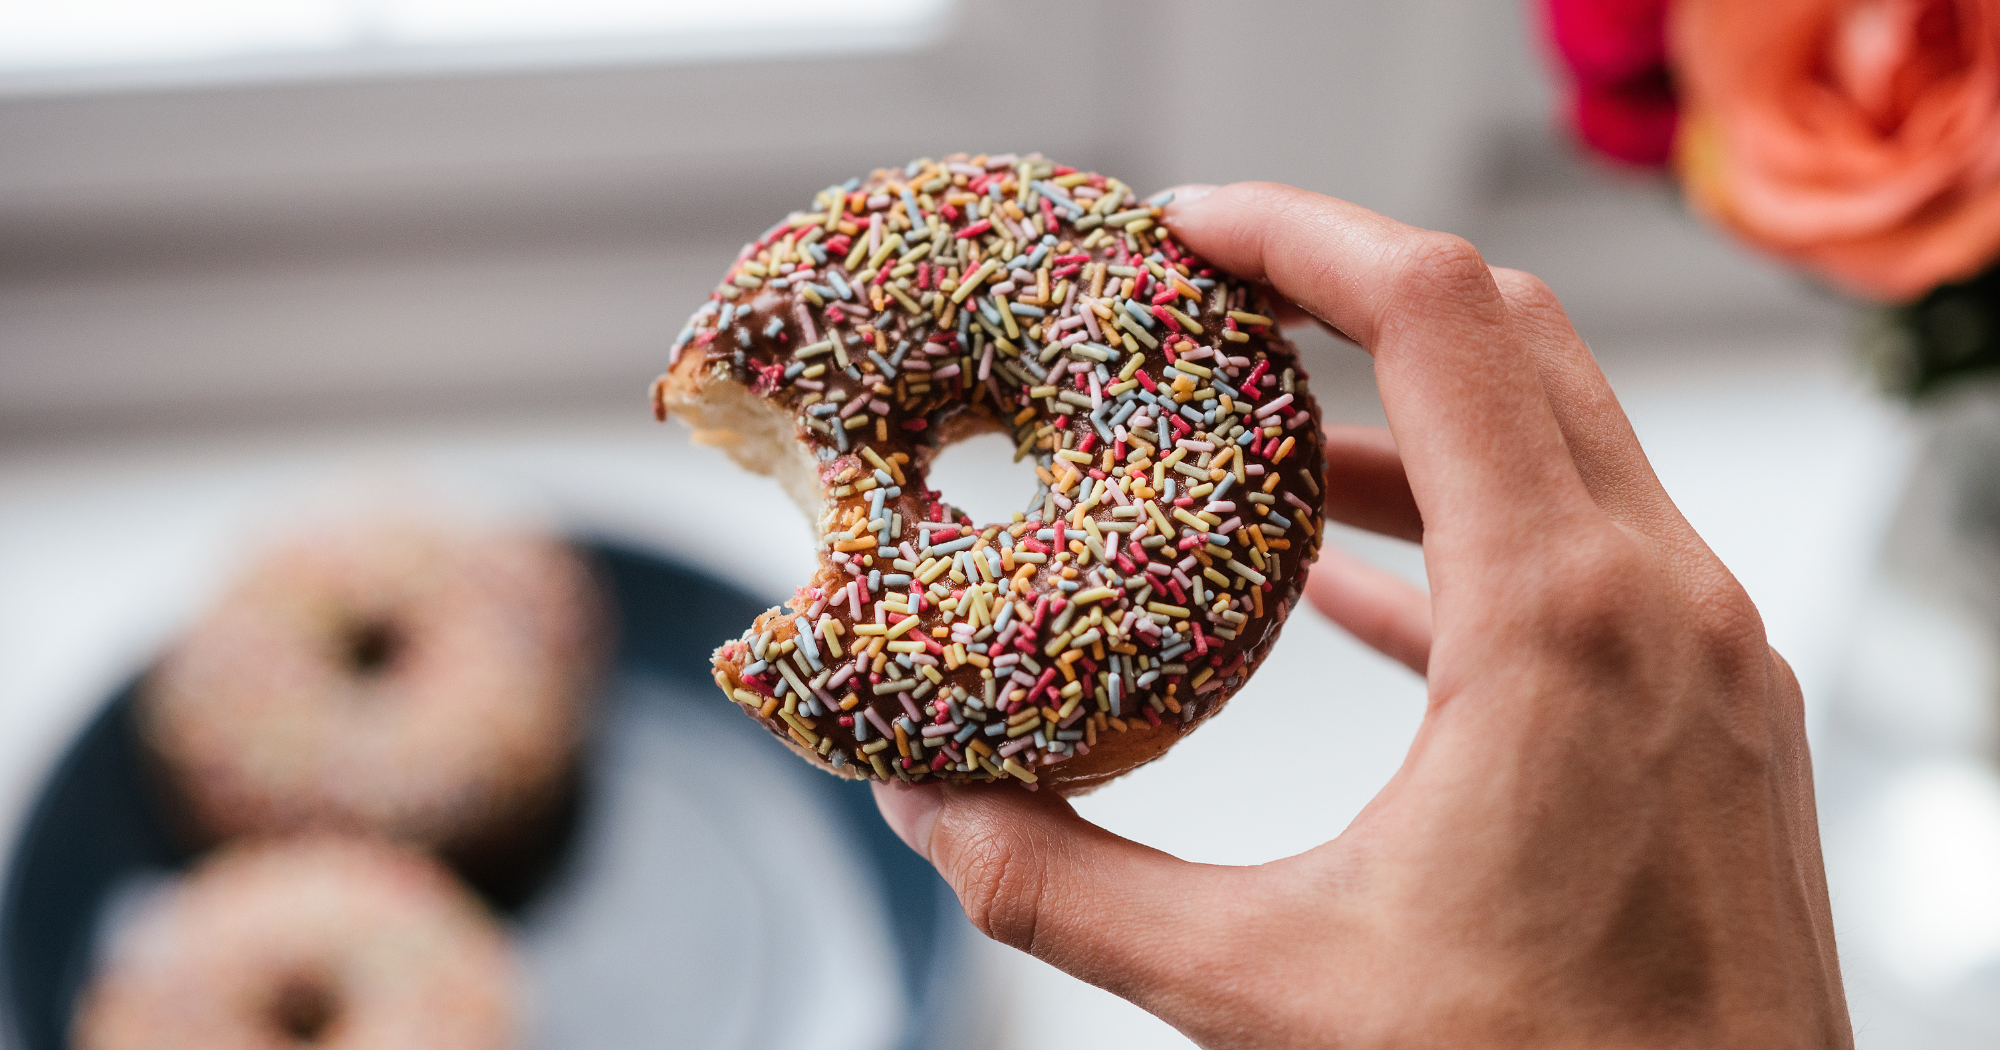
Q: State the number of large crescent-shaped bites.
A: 1